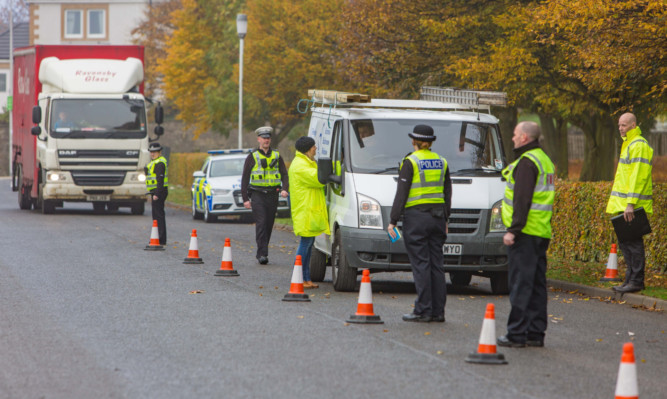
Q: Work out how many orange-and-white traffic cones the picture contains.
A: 8